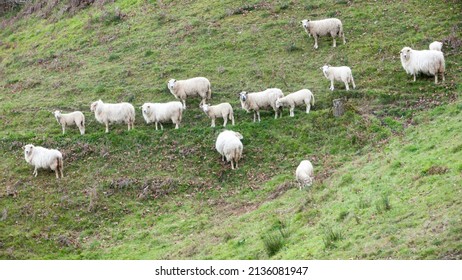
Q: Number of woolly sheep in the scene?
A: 14